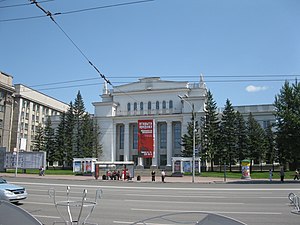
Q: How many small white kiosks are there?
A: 2